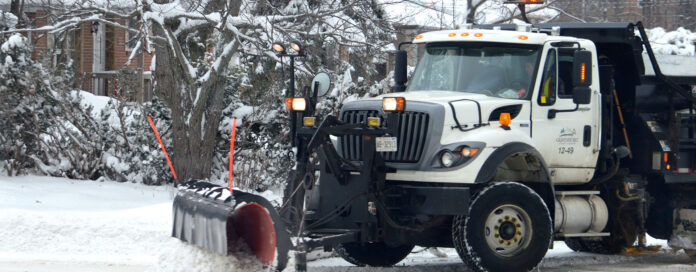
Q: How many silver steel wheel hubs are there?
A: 1